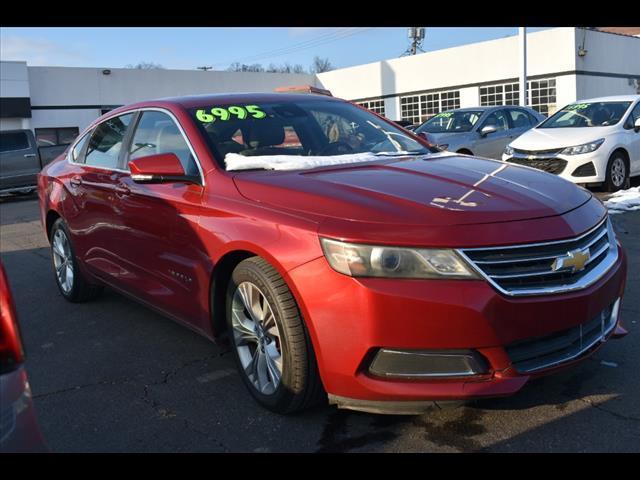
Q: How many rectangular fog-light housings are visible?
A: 1